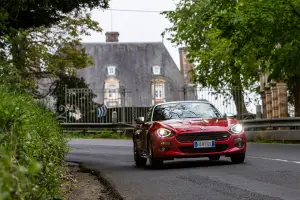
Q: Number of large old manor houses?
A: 1